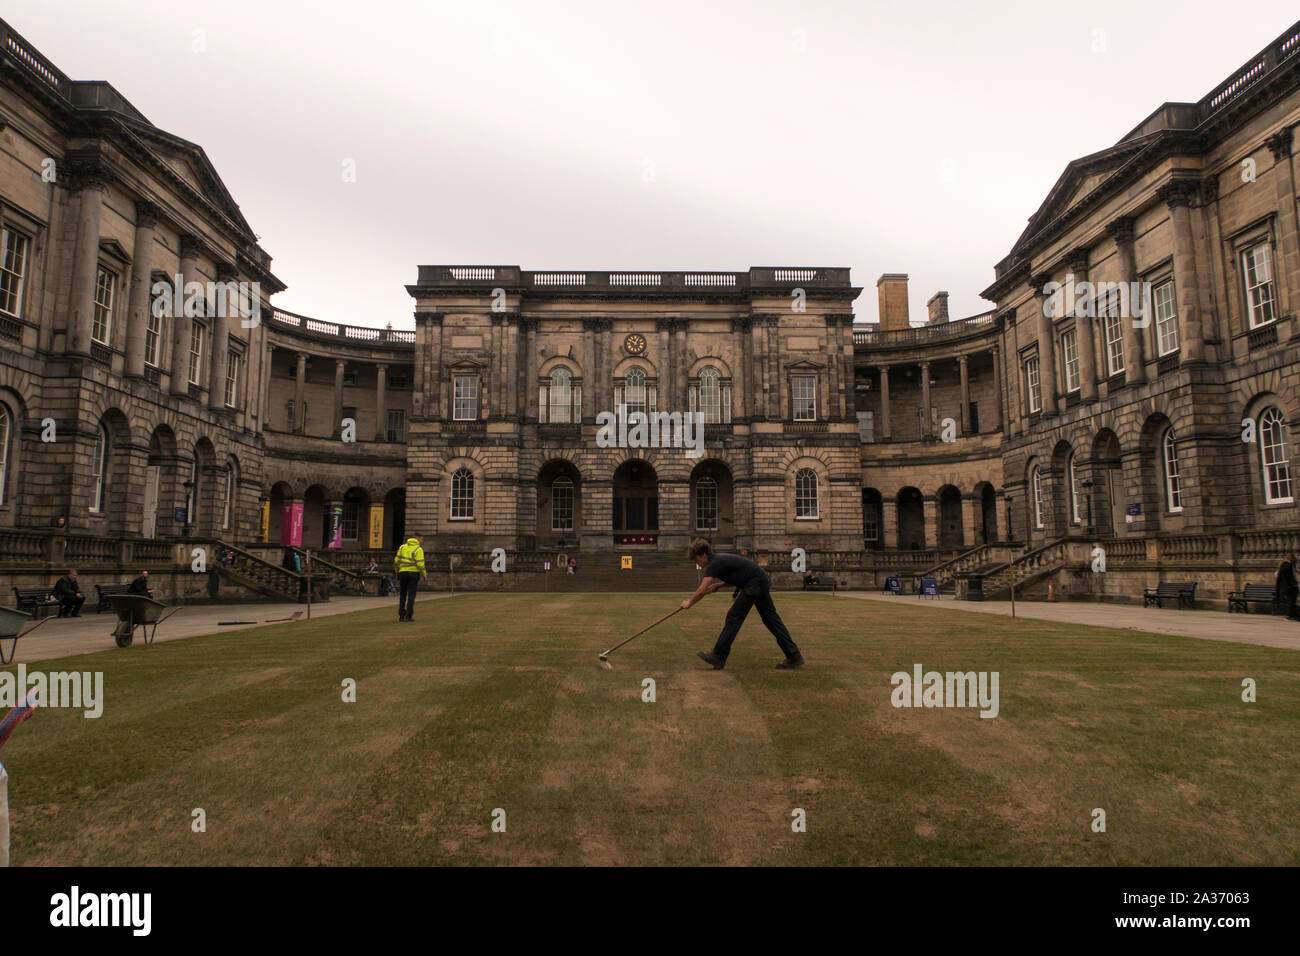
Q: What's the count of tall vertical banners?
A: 4